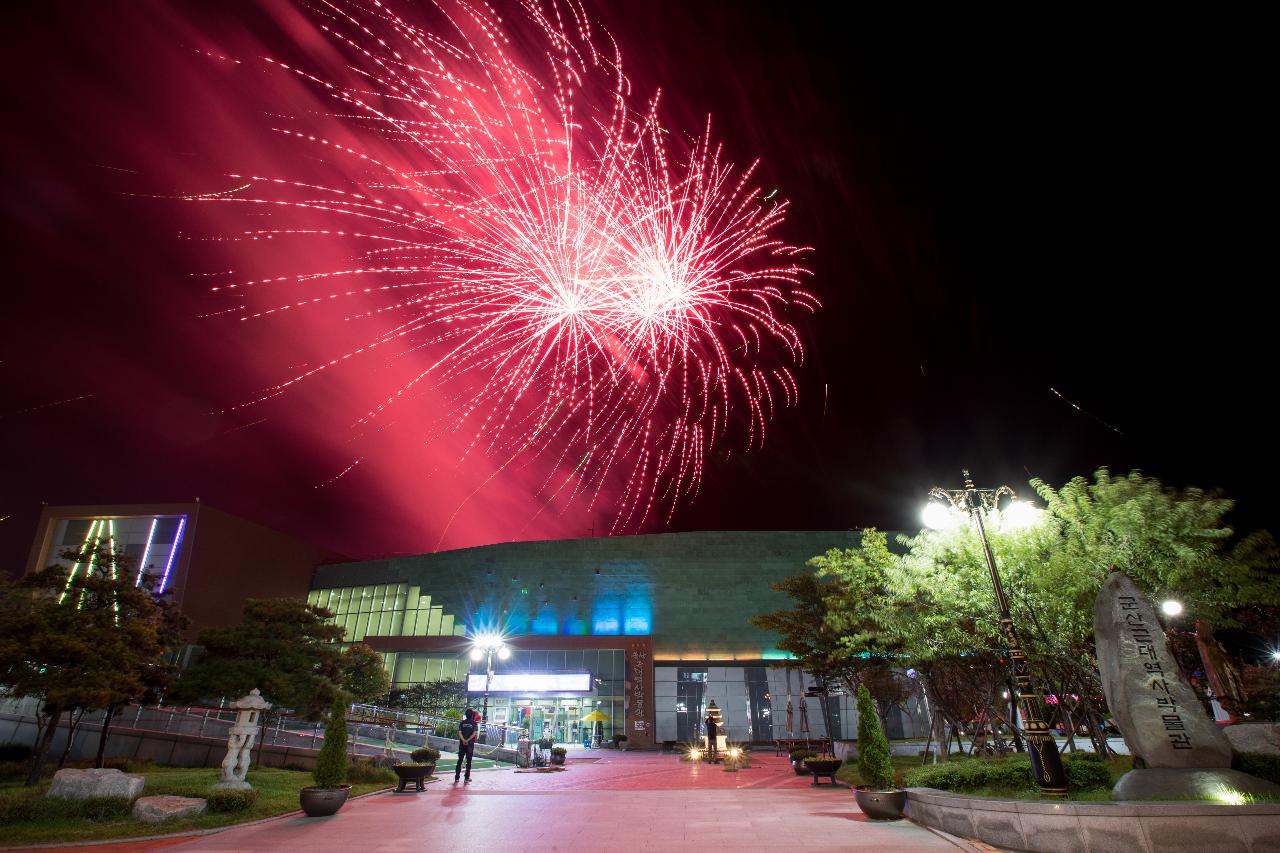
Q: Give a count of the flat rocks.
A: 2